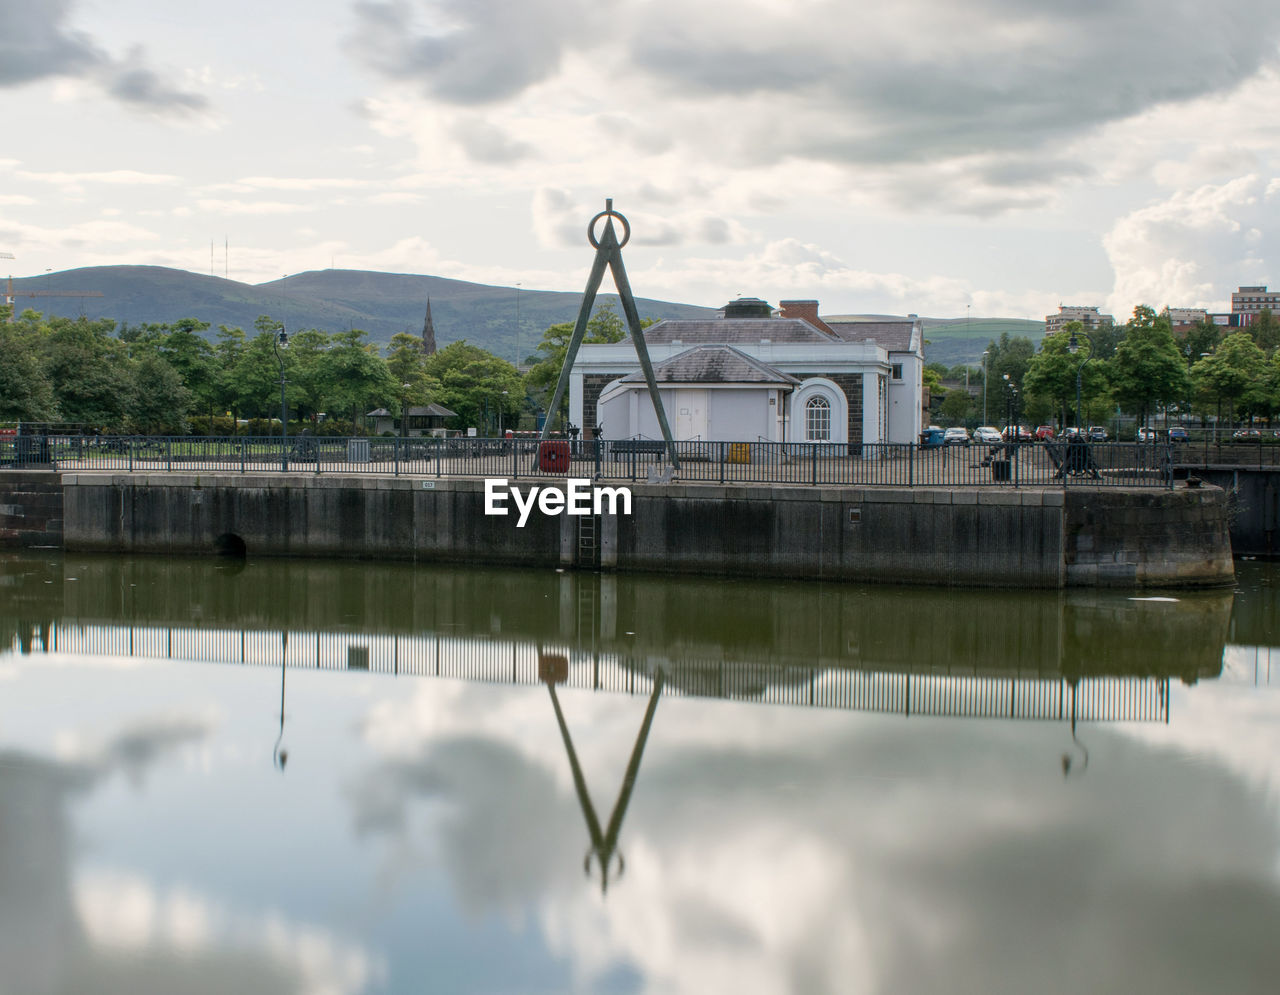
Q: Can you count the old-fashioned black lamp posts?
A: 2